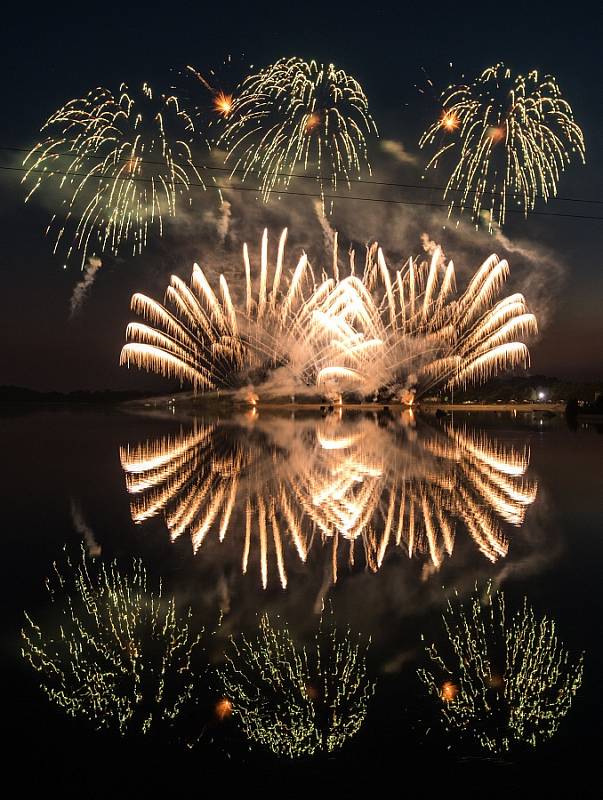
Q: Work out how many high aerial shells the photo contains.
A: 3